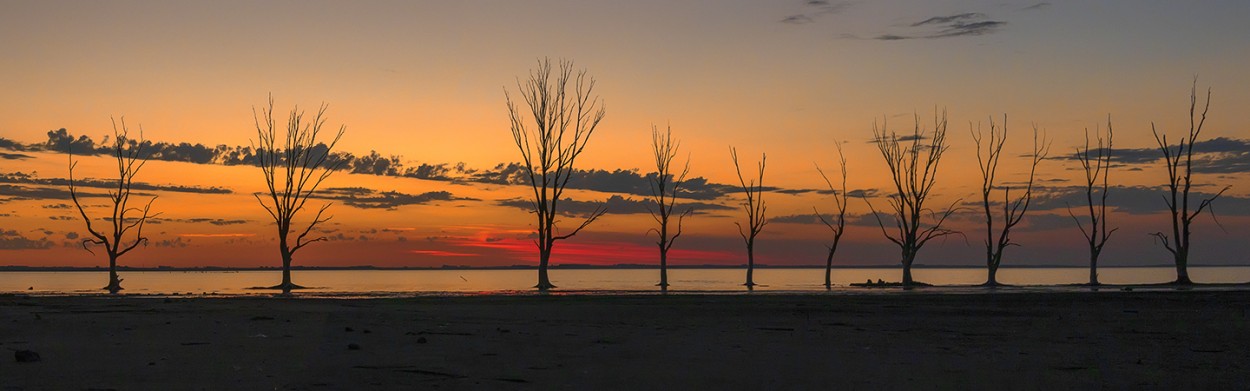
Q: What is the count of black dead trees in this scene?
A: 10